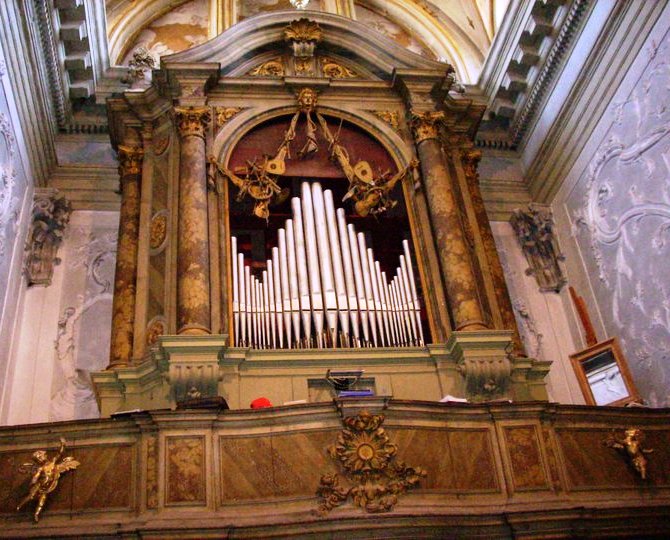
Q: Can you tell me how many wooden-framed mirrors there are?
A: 1